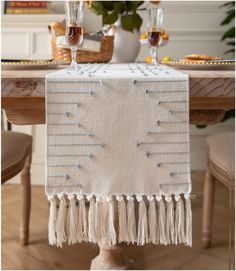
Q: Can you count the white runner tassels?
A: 15